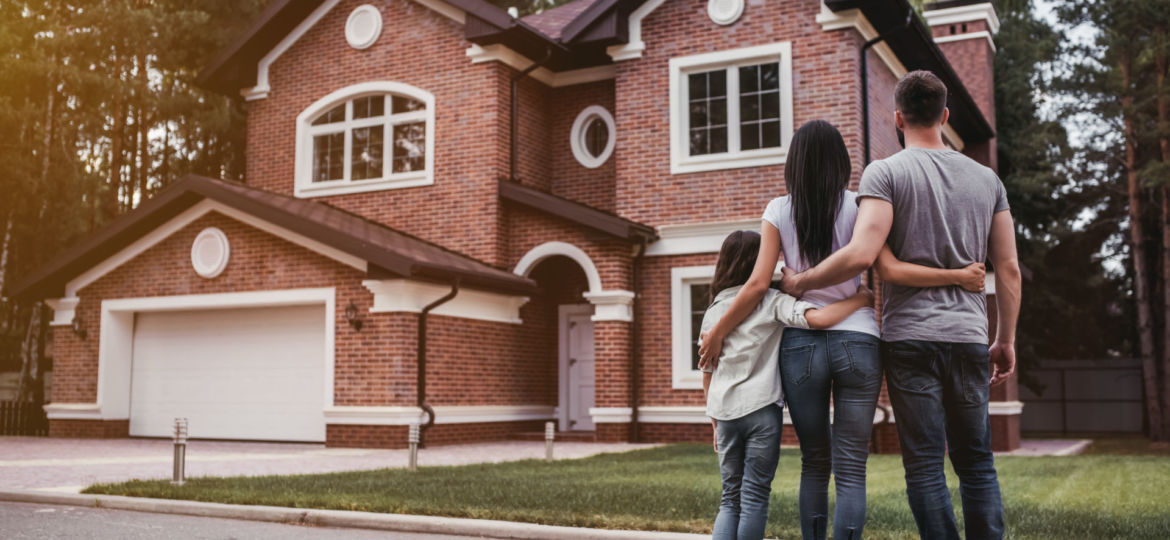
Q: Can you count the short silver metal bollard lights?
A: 3